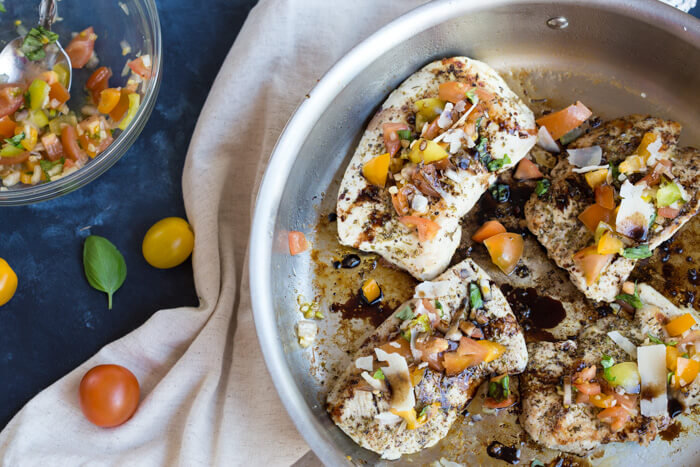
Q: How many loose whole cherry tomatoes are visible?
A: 3